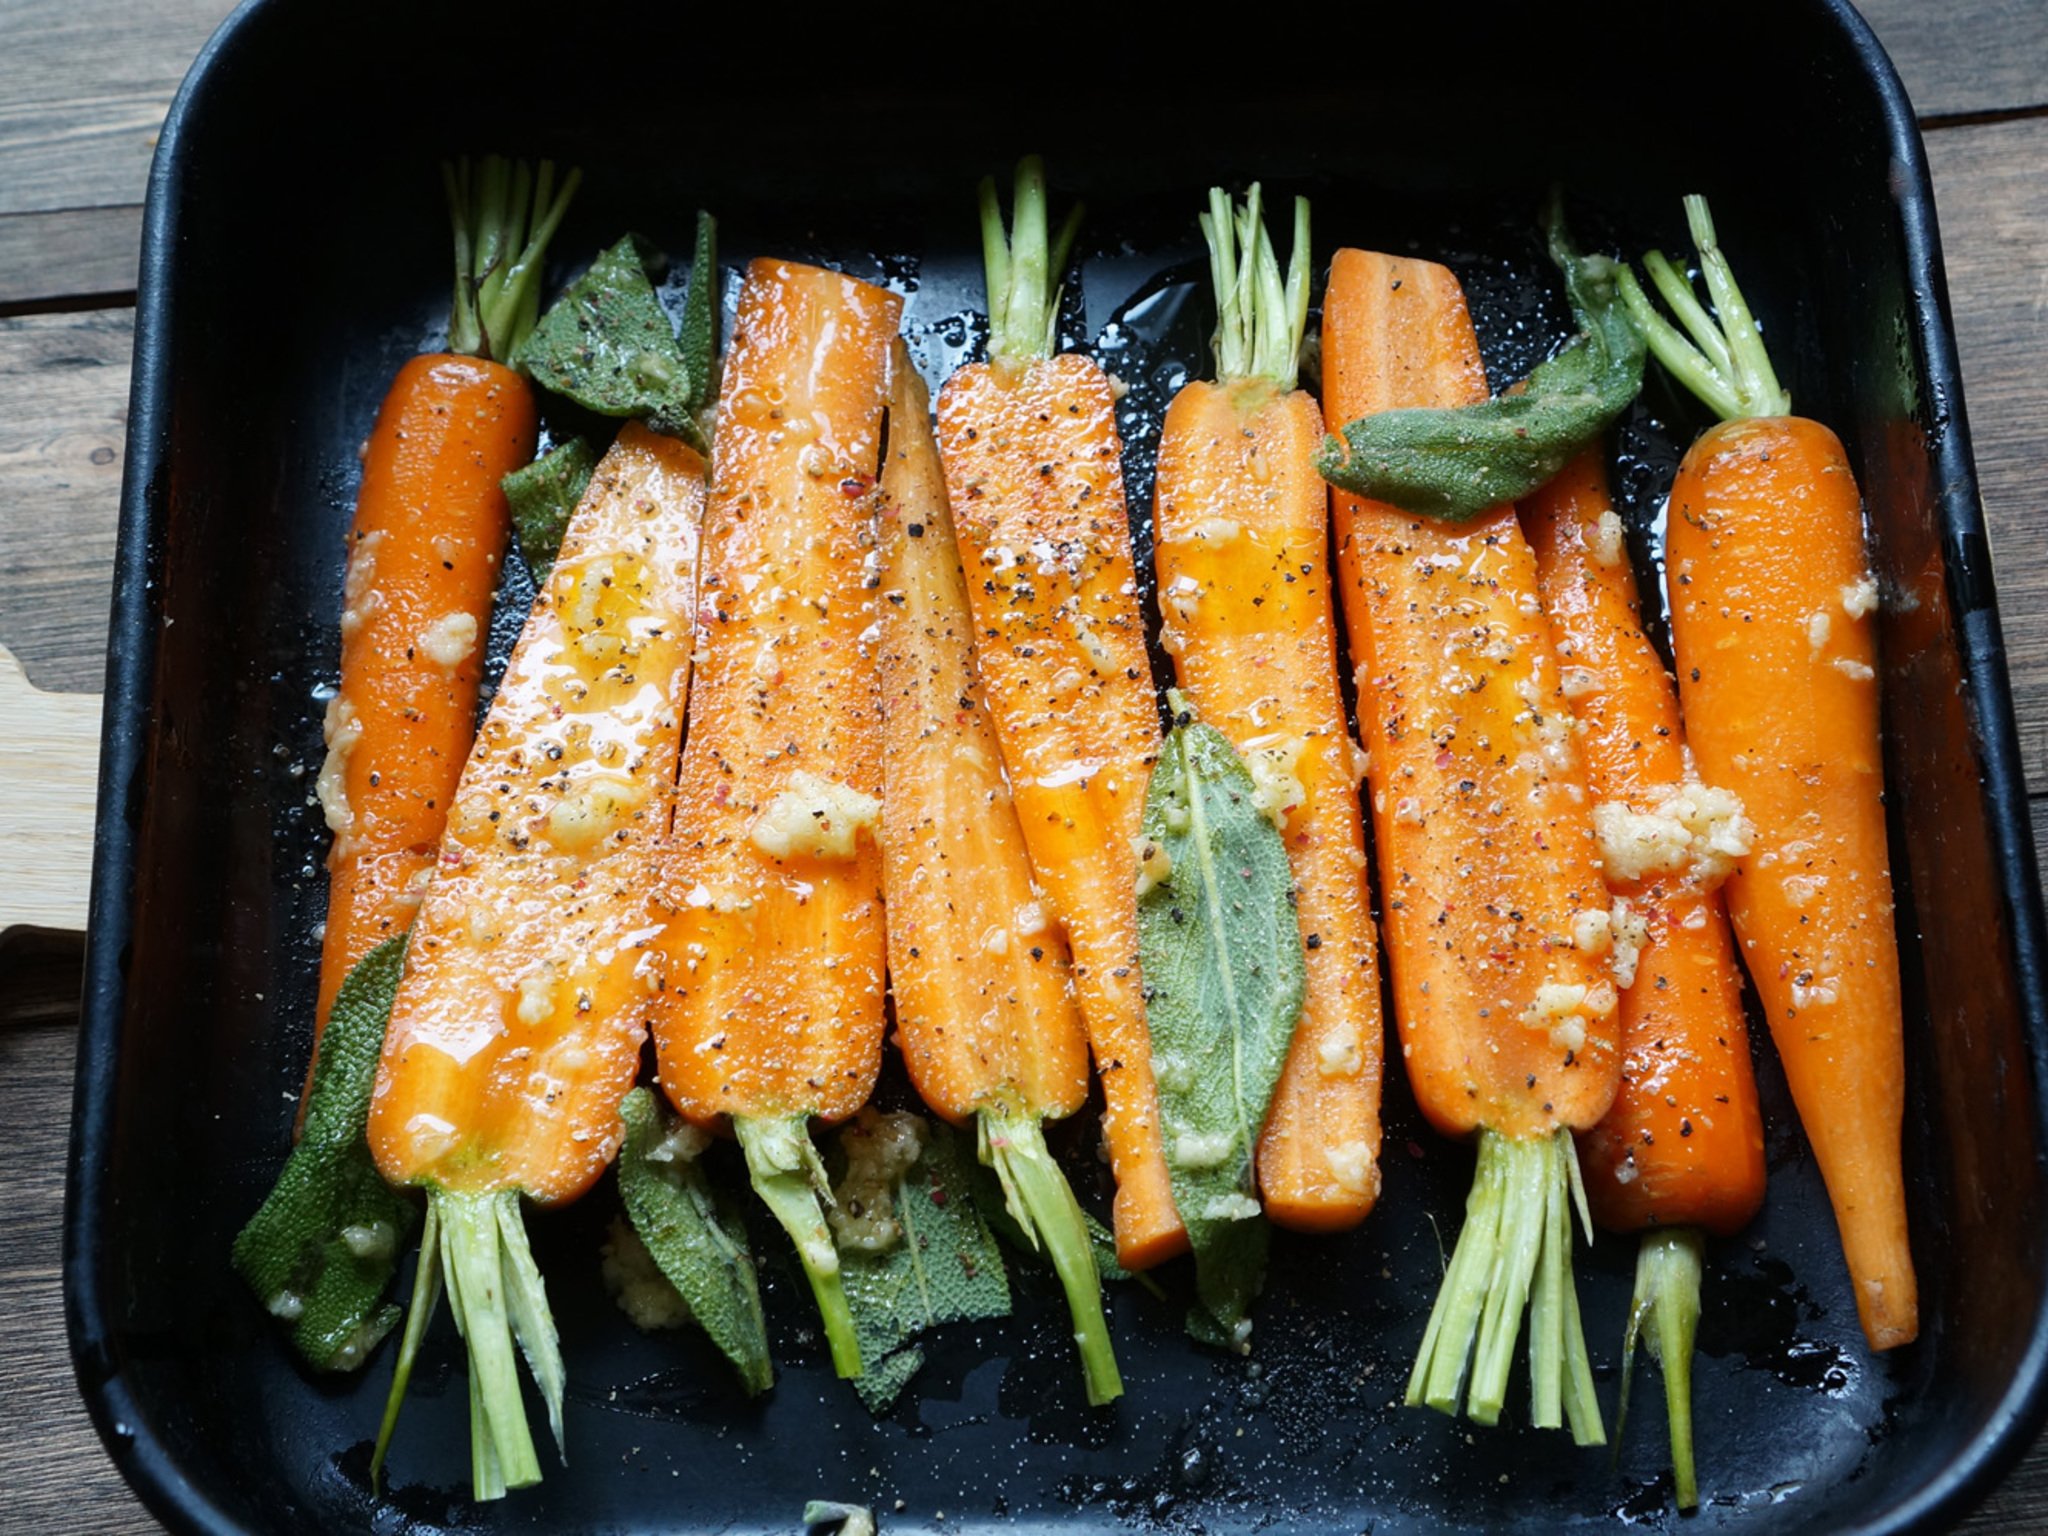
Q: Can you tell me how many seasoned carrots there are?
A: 9